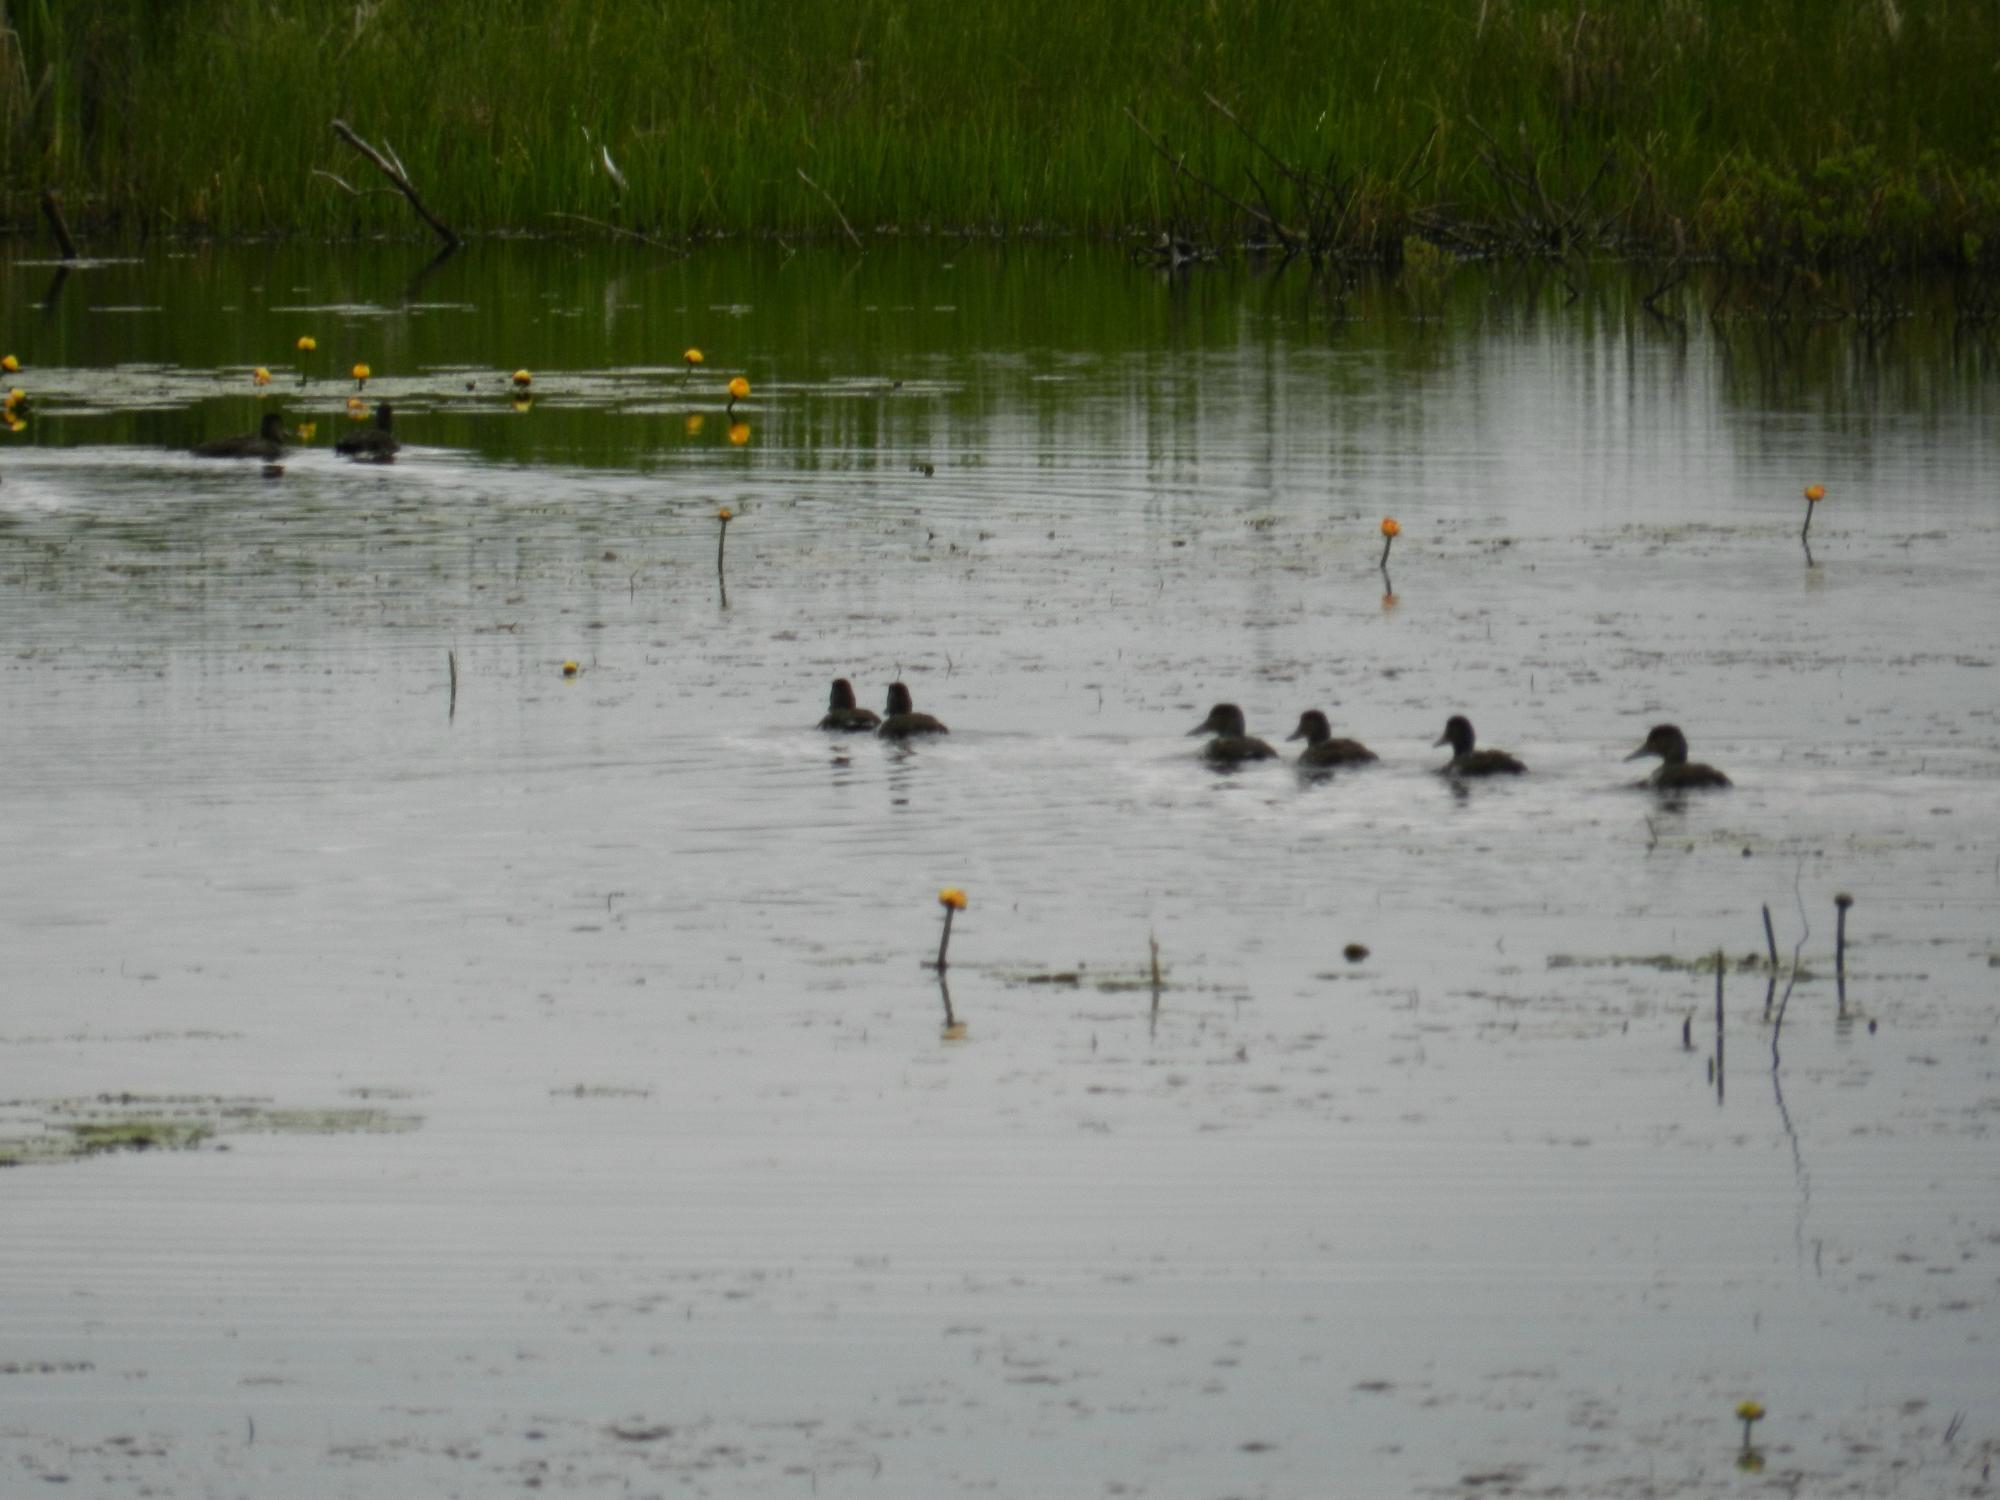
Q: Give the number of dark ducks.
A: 8